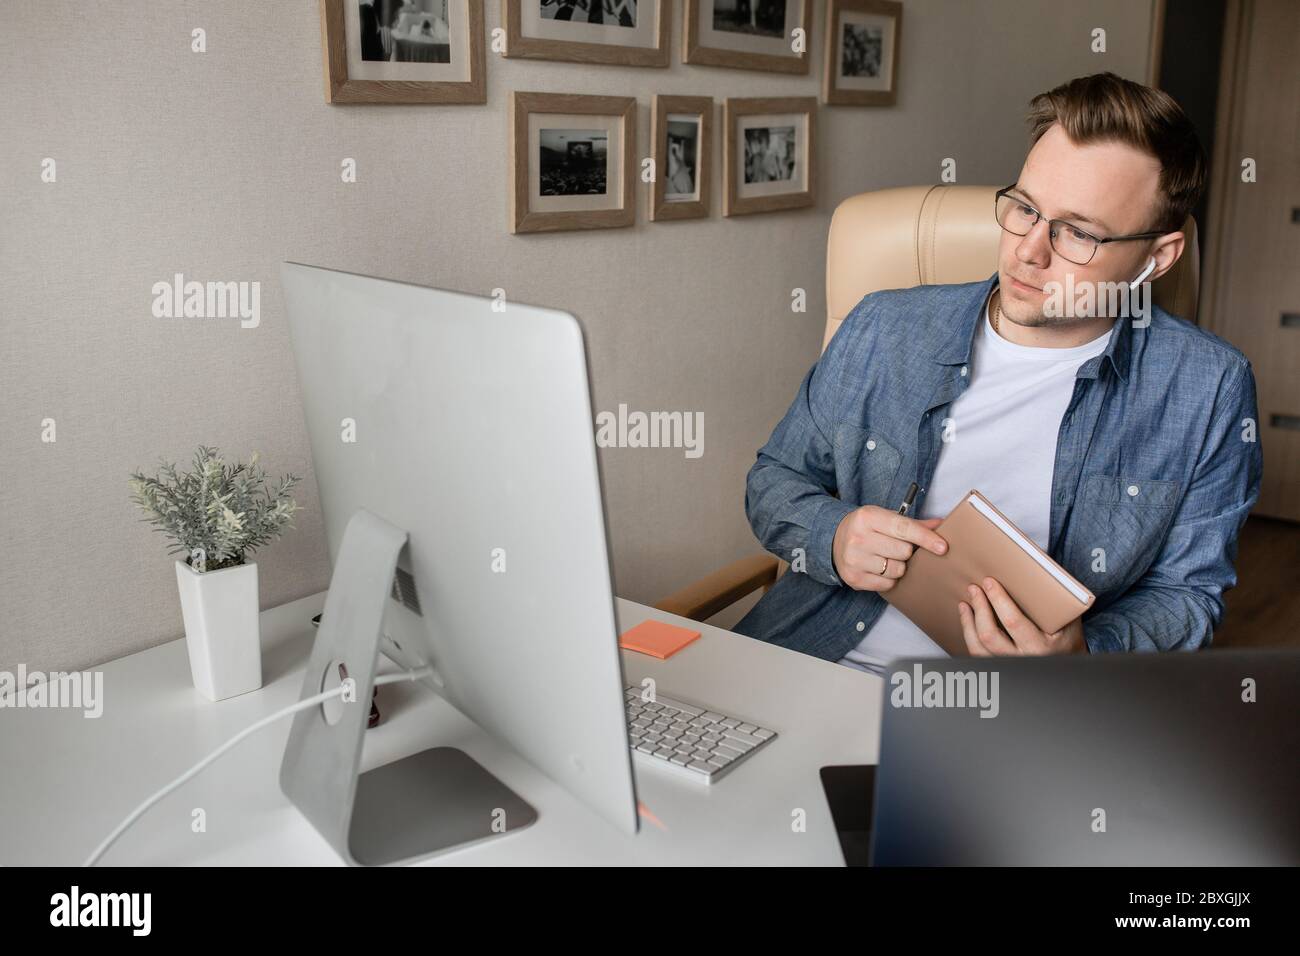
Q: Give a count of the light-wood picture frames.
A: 7